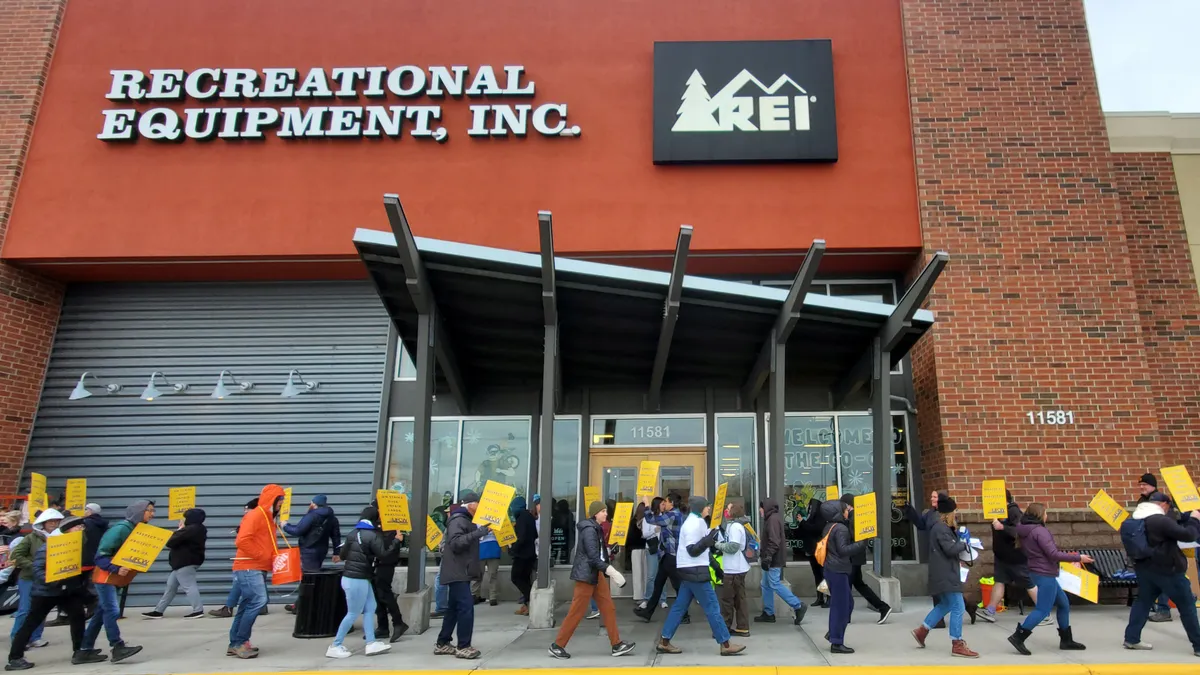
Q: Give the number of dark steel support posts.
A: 4